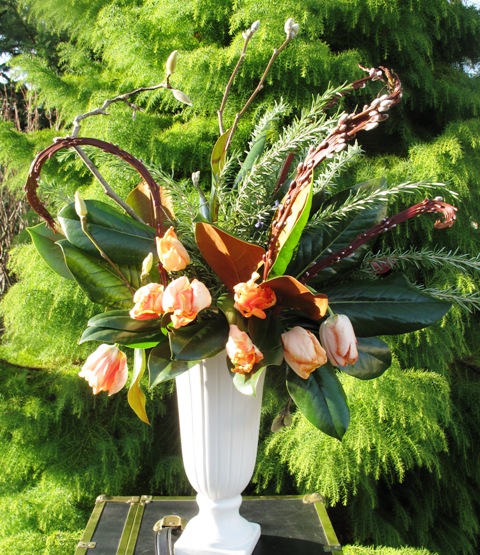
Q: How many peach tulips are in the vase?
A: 8